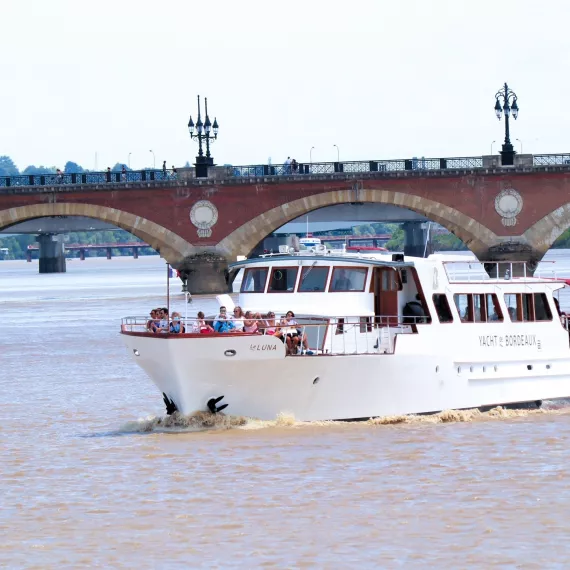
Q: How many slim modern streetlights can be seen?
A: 6